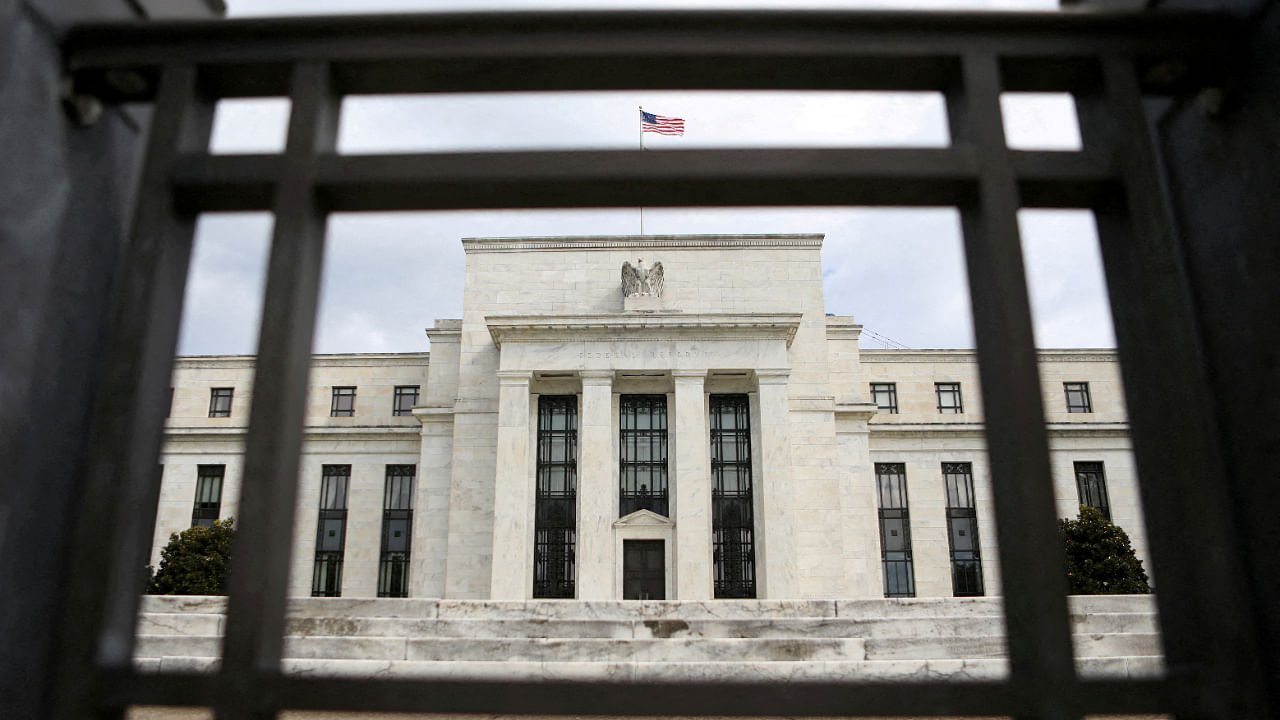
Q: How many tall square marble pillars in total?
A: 4